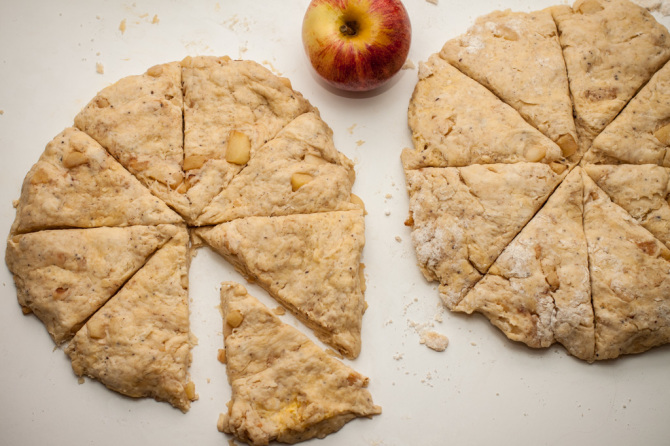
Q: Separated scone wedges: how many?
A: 1